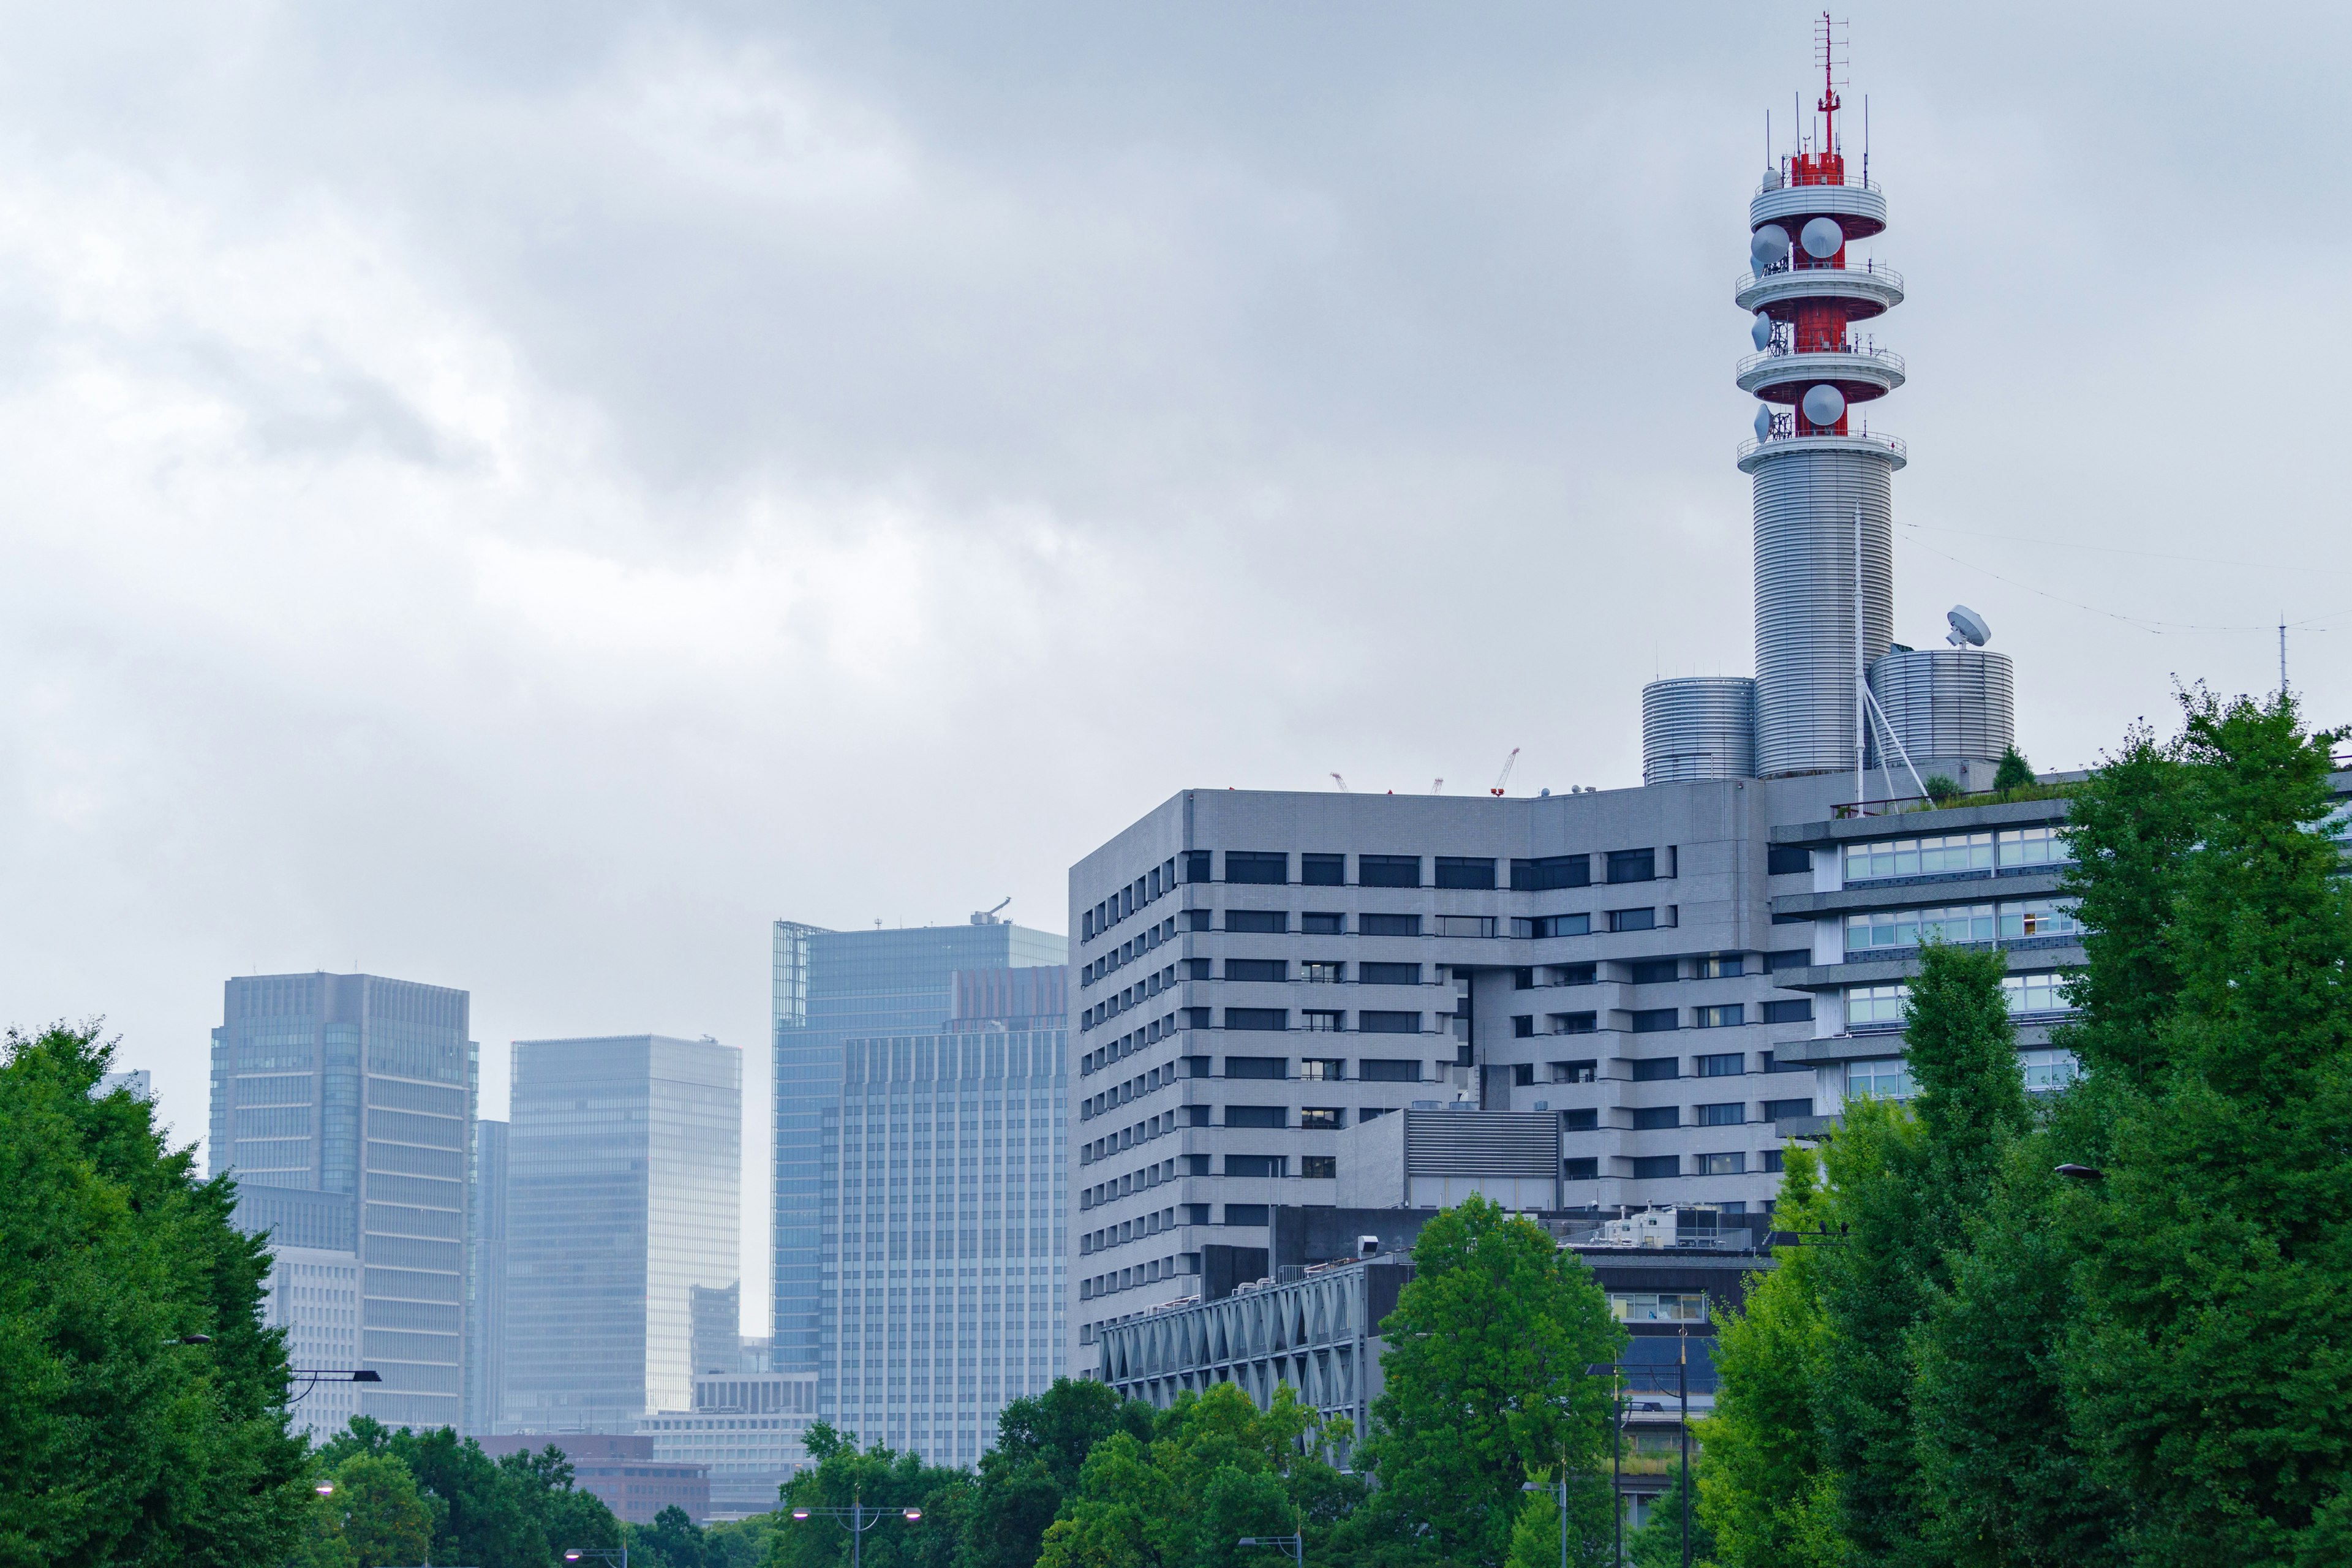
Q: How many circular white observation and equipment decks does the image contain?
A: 4